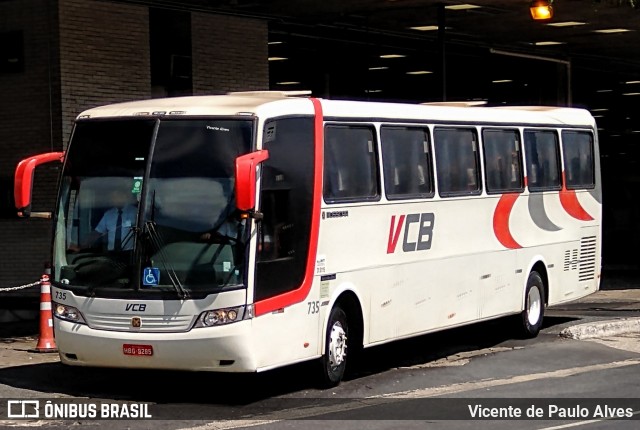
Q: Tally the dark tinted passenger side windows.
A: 6